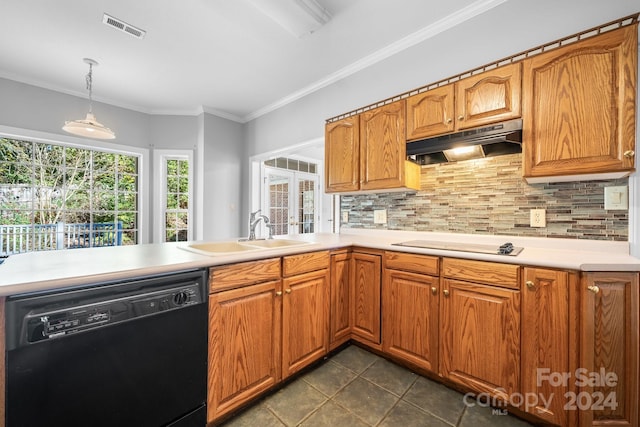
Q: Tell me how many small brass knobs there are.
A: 11